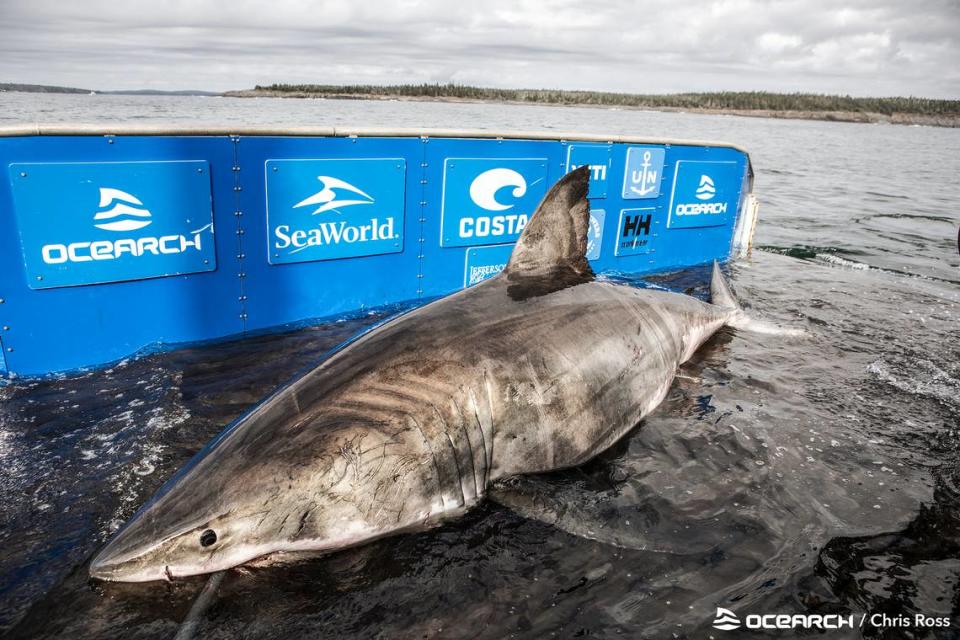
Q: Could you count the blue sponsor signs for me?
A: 9